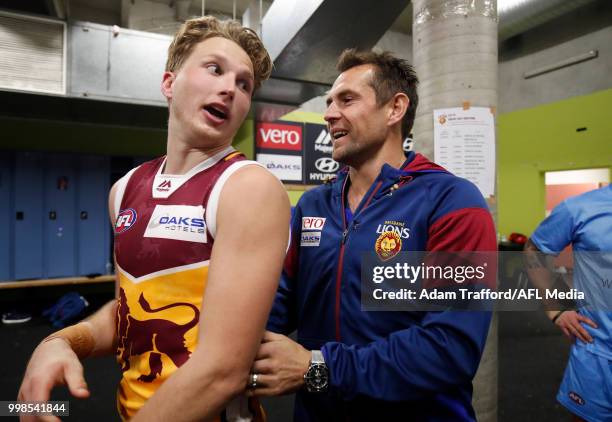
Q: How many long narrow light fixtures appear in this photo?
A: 1